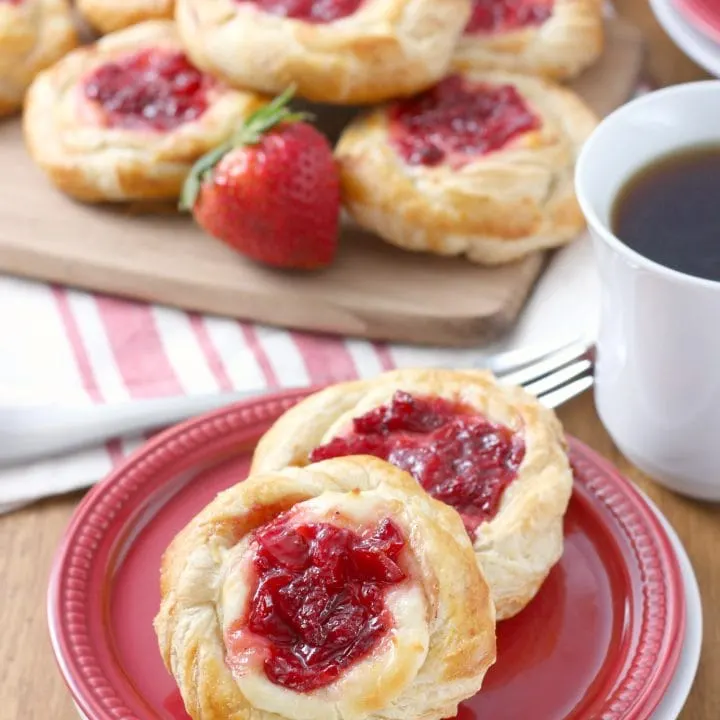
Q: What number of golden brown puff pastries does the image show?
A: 8